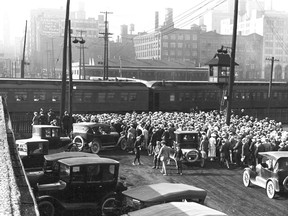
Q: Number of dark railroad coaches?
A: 2